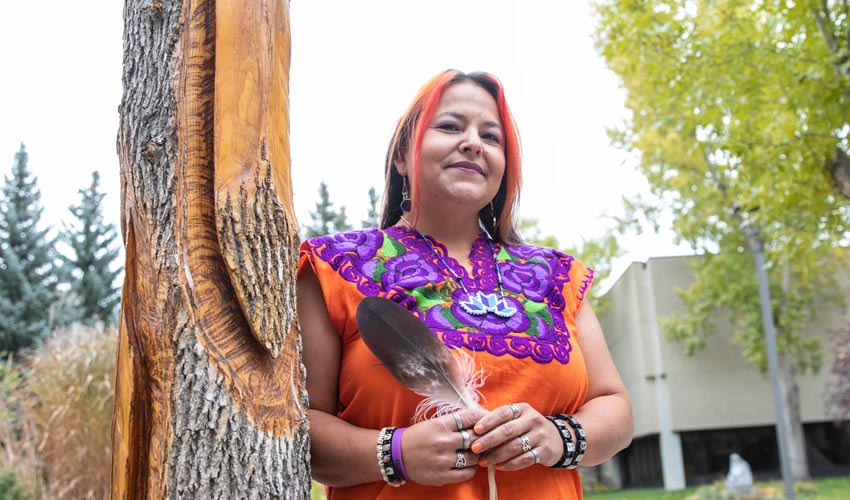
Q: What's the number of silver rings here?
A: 6